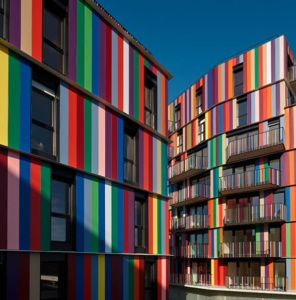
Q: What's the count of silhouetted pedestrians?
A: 0